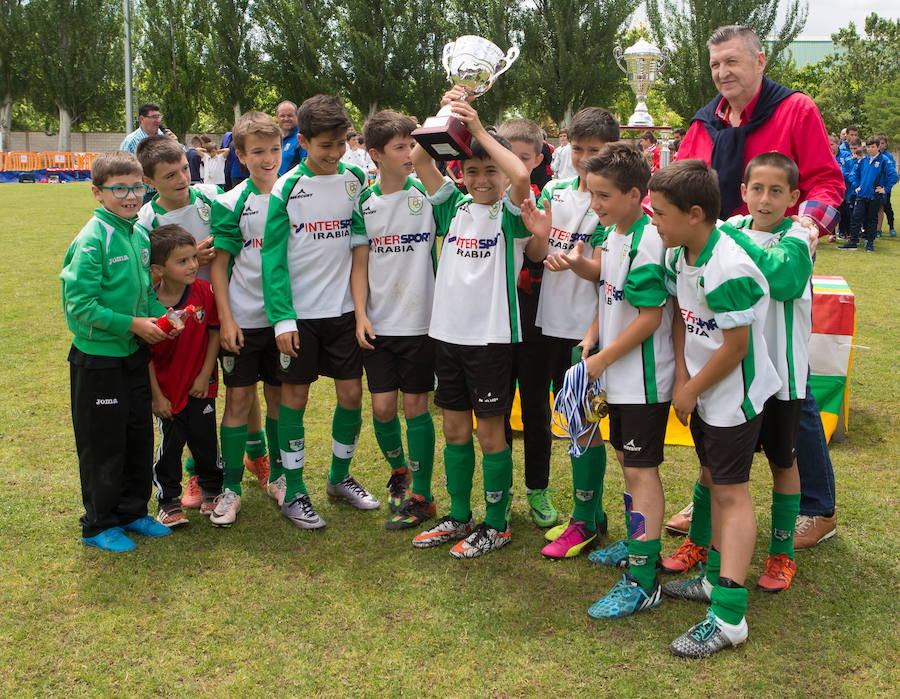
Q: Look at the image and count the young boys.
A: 12